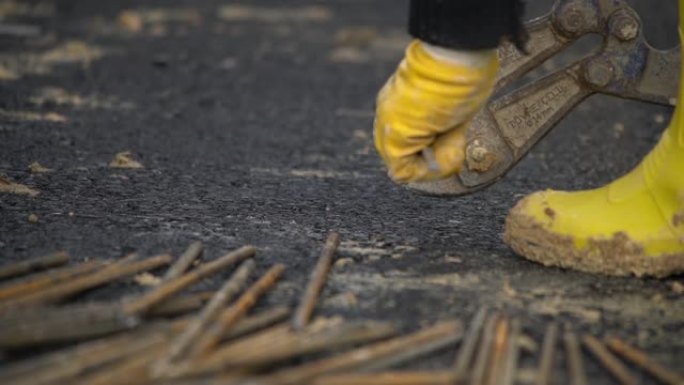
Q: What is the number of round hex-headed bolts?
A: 4